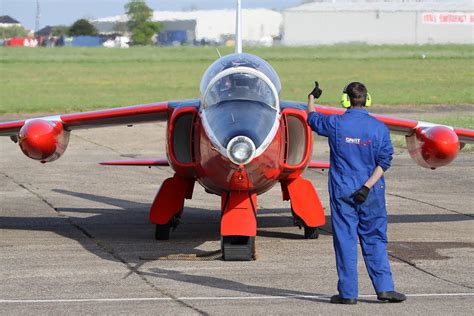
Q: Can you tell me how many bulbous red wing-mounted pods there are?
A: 2